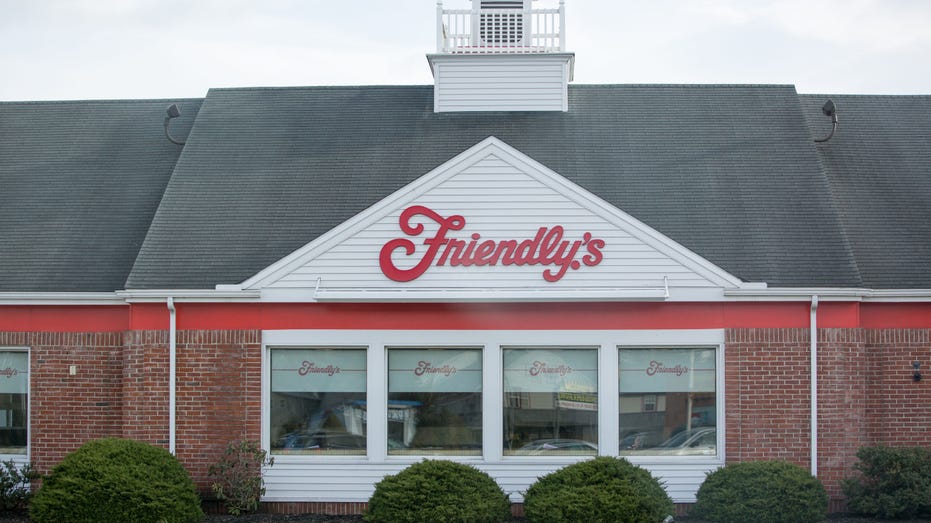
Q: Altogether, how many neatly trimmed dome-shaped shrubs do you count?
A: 4